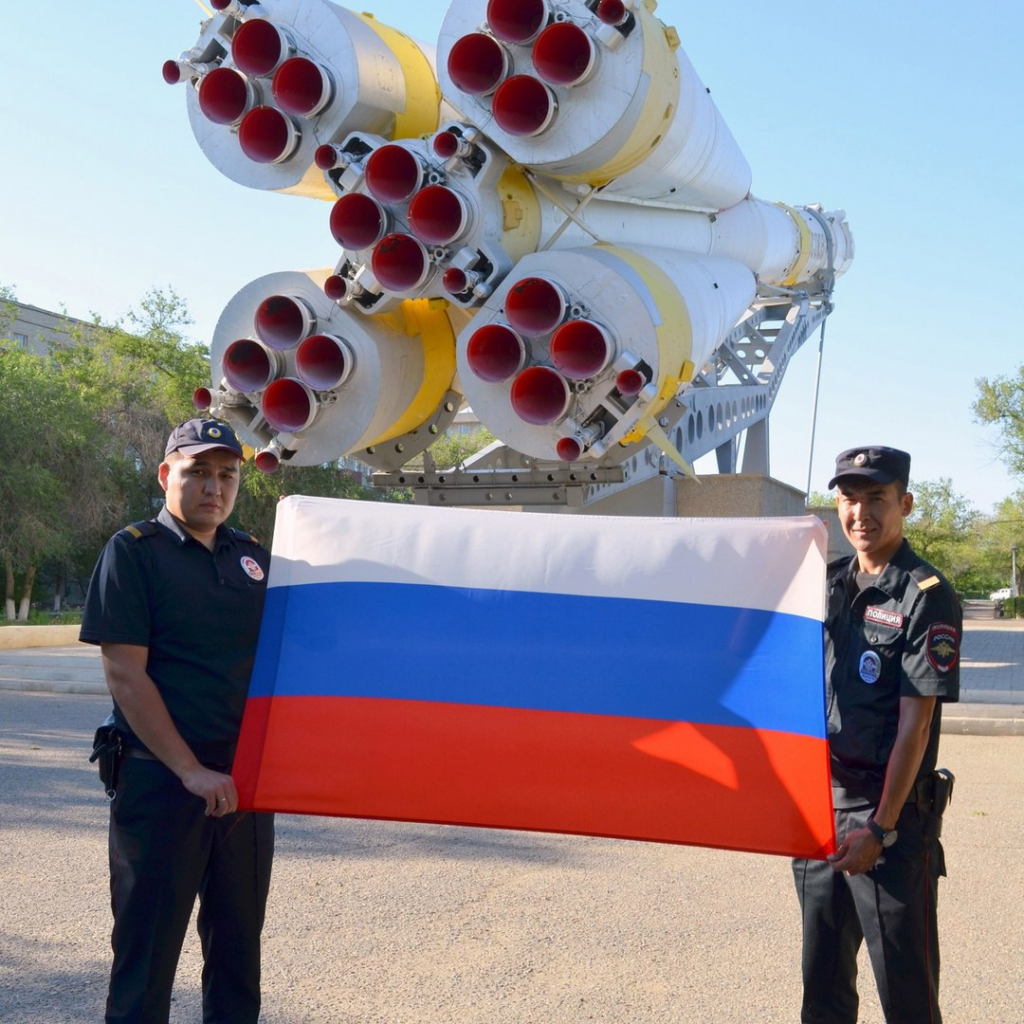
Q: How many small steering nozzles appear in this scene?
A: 11